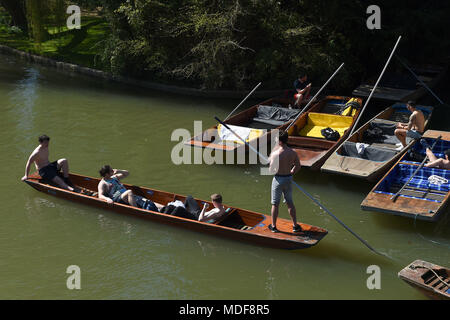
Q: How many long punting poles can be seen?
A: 6